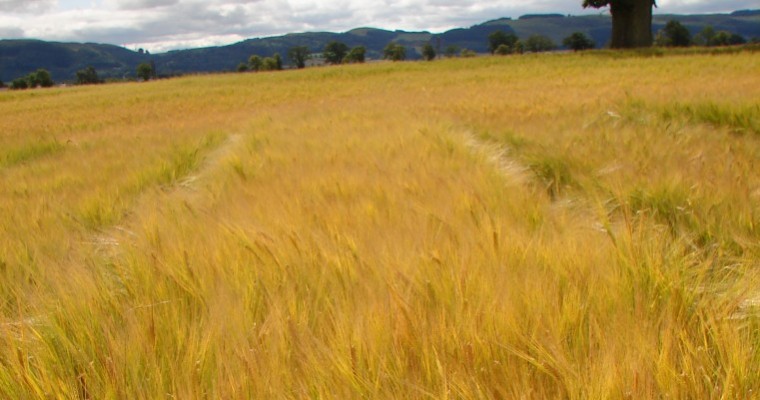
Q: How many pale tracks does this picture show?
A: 2